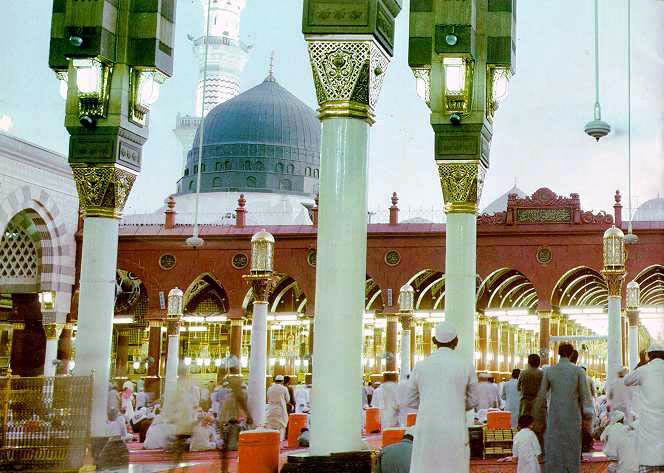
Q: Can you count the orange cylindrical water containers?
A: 6